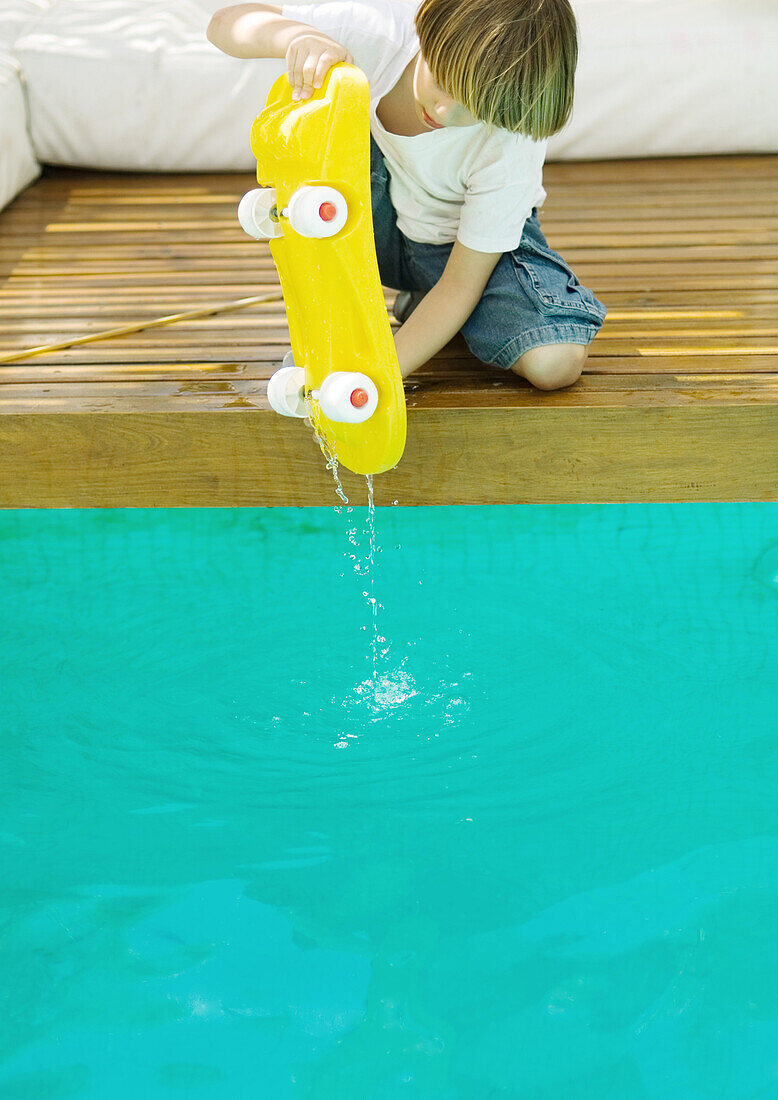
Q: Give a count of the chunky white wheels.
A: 4